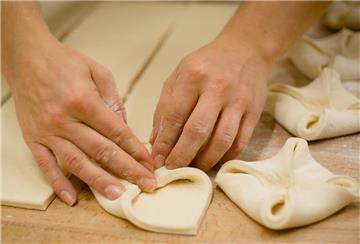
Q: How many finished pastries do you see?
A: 4